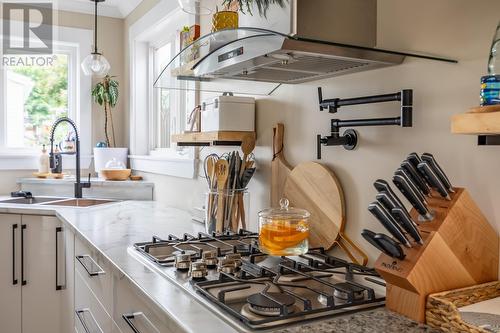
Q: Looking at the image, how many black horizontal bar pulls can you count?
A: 3